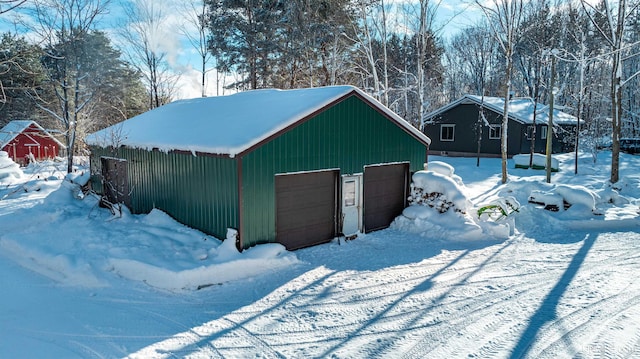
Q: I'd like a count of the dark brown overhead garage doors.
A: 2